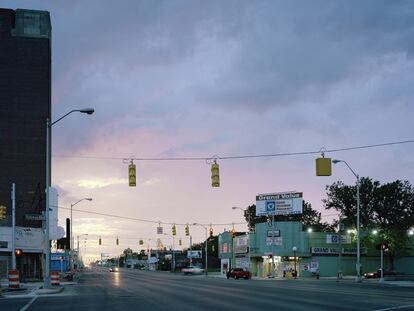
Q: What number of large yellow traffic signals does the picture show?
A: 3